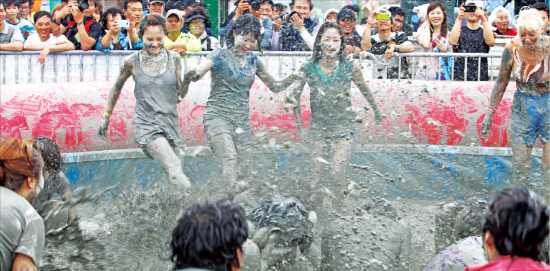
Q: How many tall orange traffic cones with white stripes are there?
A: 0